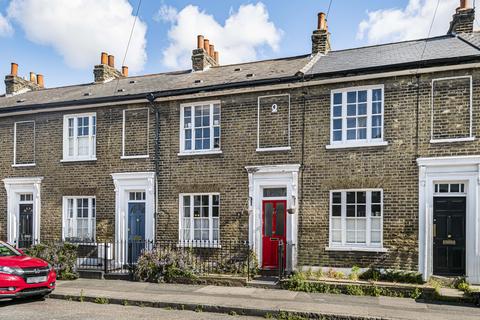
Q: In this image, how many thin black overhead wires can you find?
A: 3